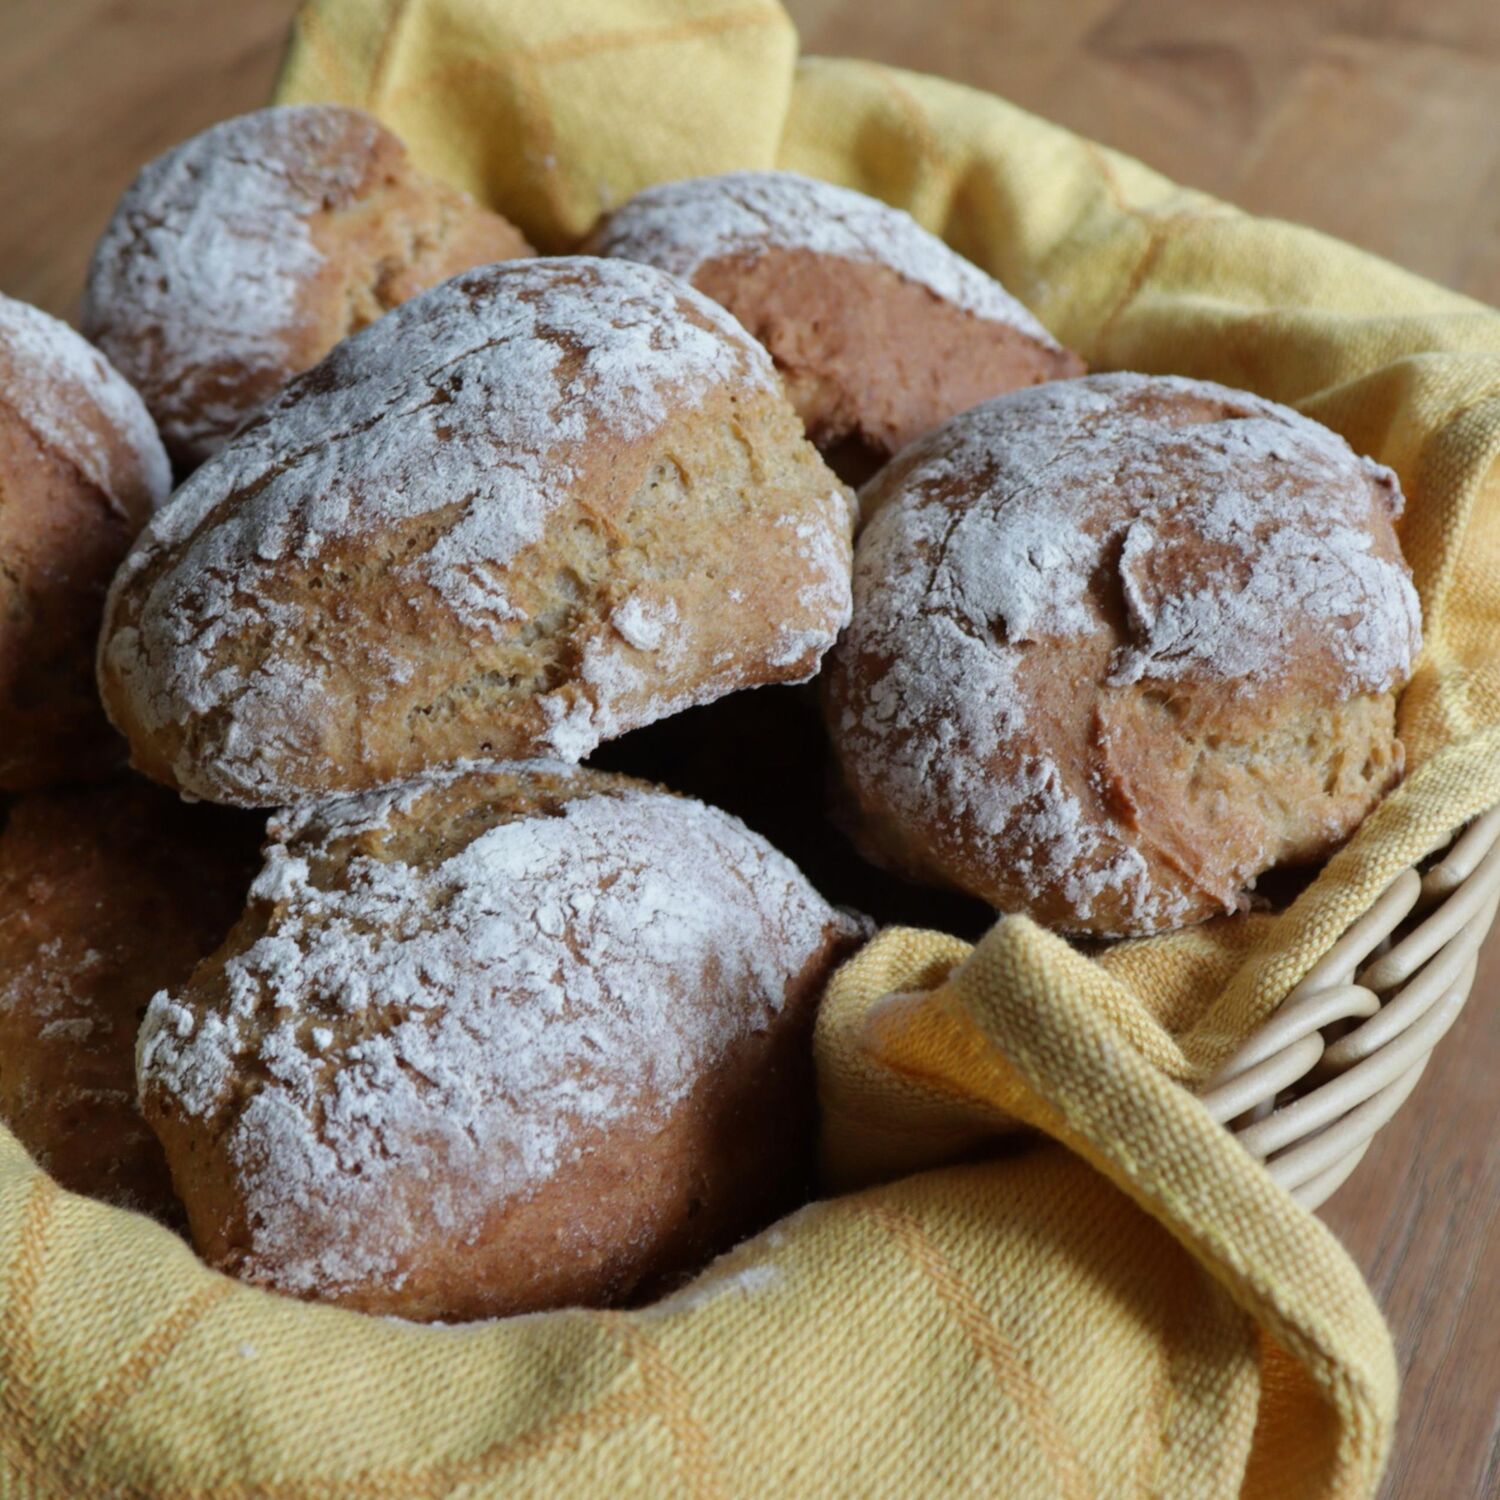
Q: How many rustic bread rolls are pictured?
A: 7